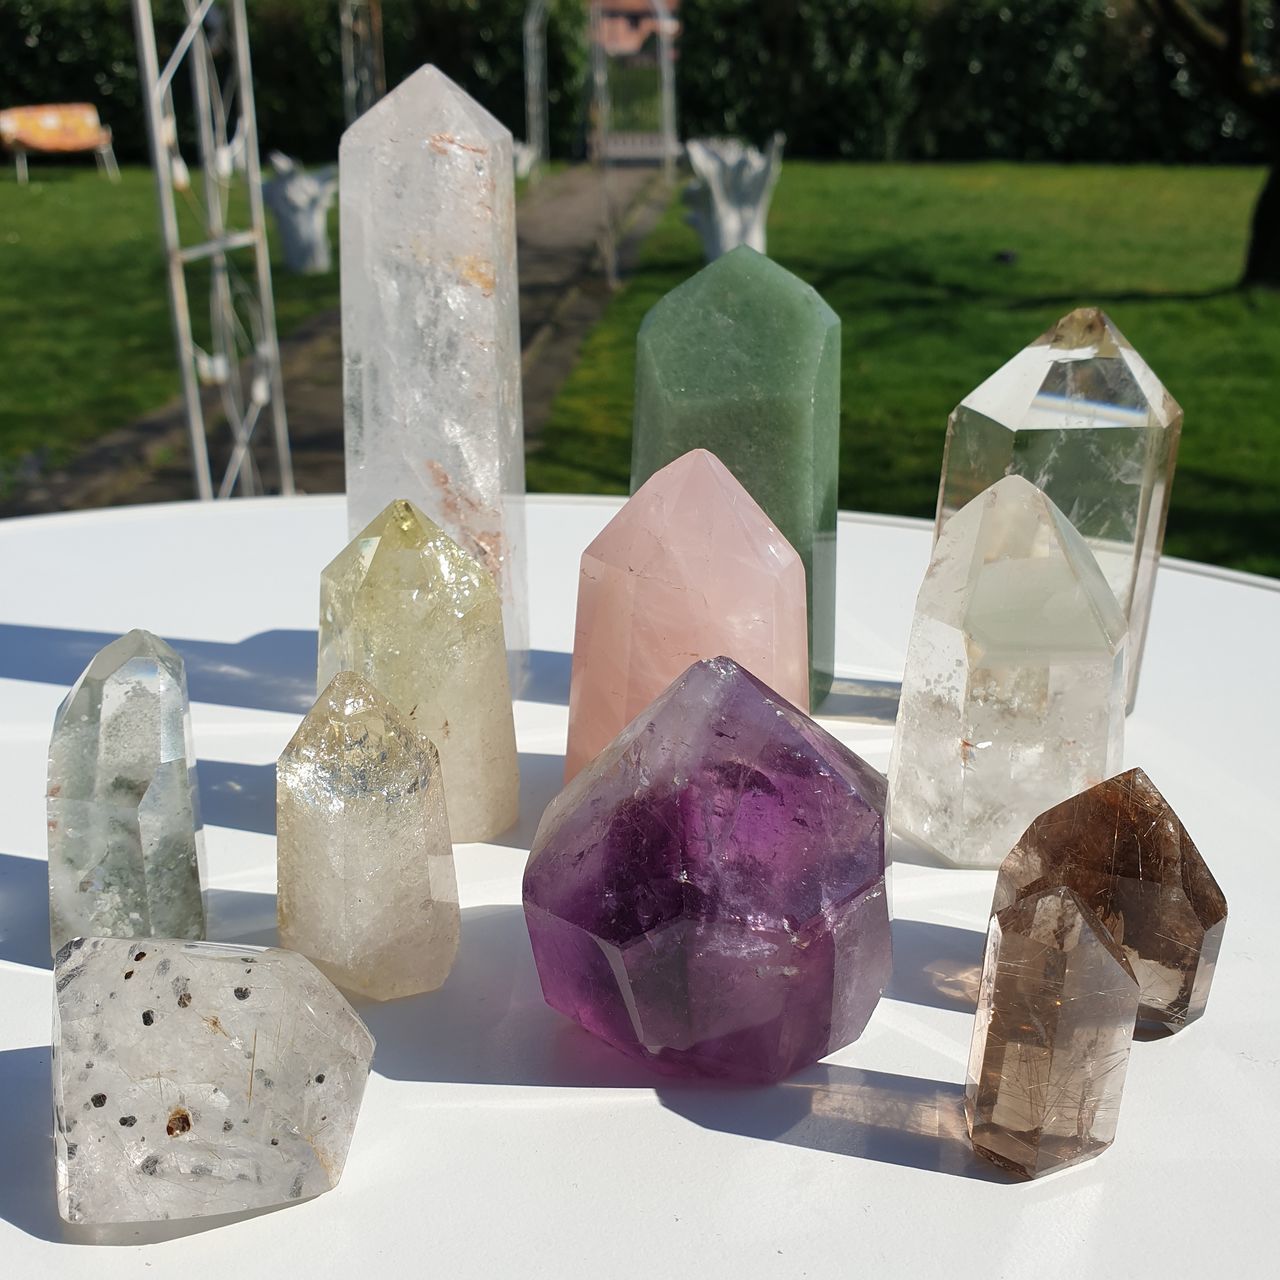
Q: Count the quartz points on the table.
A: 12